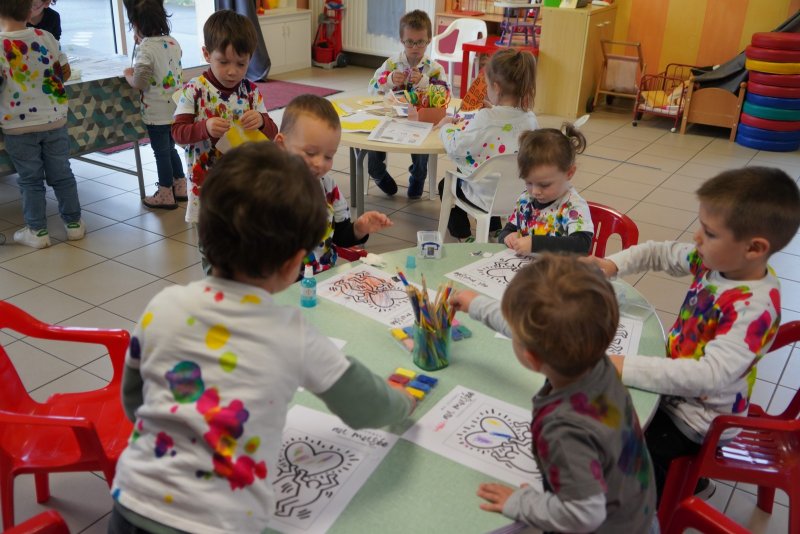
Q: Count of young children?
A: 10